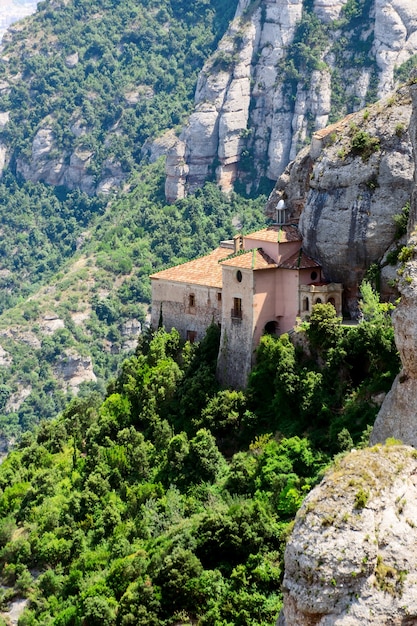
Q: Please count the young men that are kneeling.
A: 0